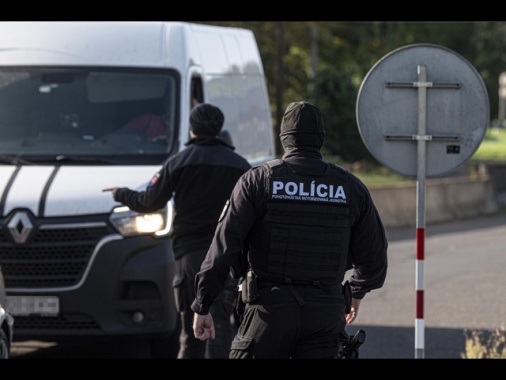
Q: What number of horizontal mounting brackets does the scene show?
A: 2